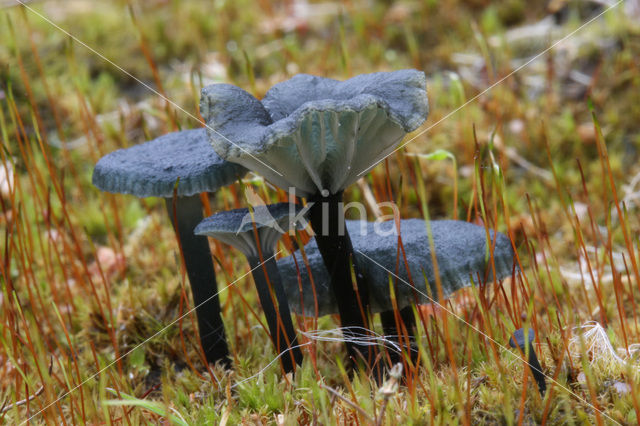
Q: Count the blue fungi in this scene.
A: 5